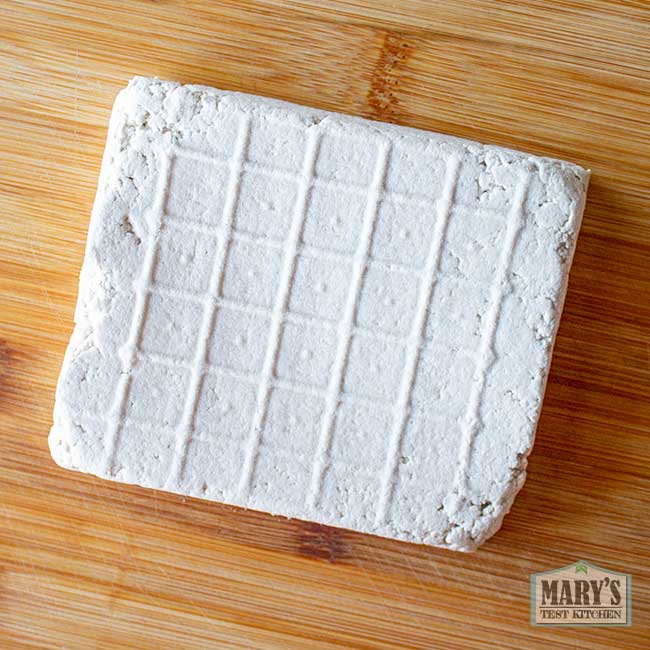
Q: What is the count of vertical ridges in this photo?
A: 6